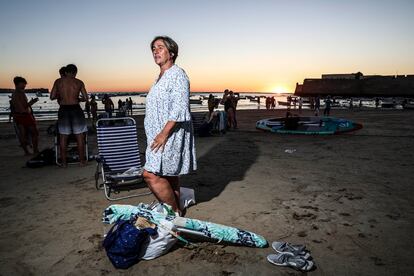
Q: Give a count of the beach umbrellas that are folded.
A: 1